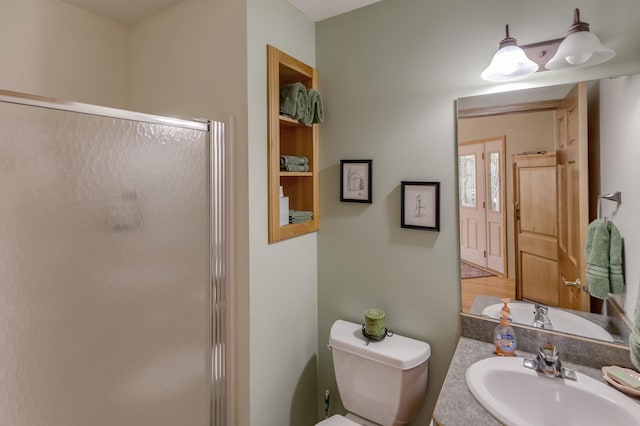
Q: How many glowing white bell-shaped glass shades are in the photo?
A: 1